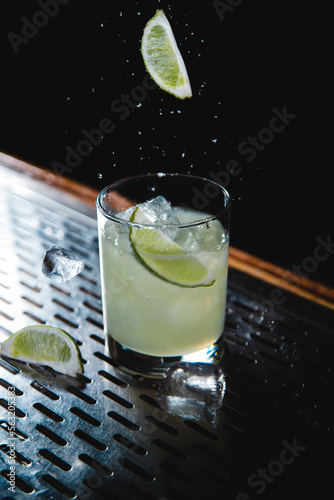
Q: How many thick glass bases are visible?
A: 1